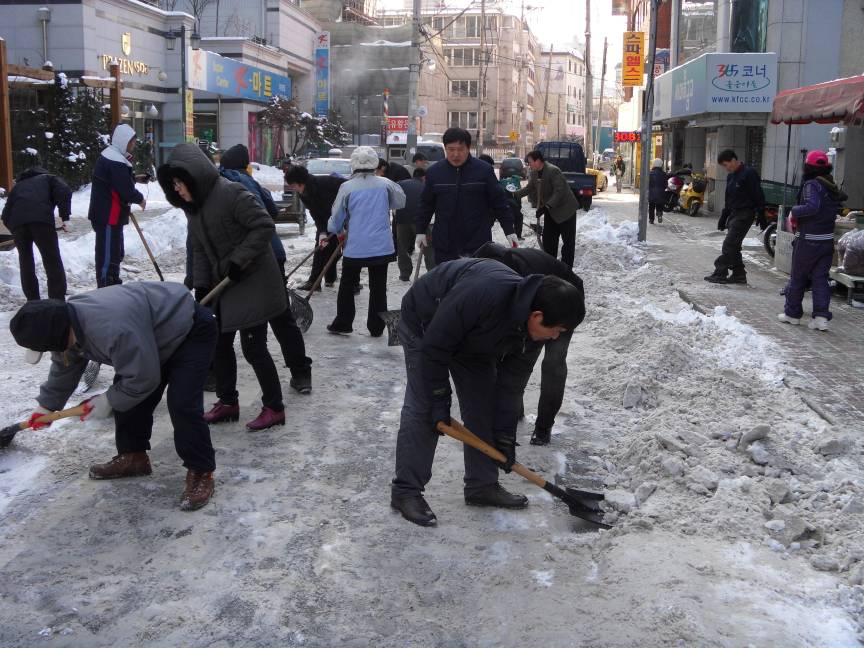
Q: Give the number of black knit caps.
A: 2